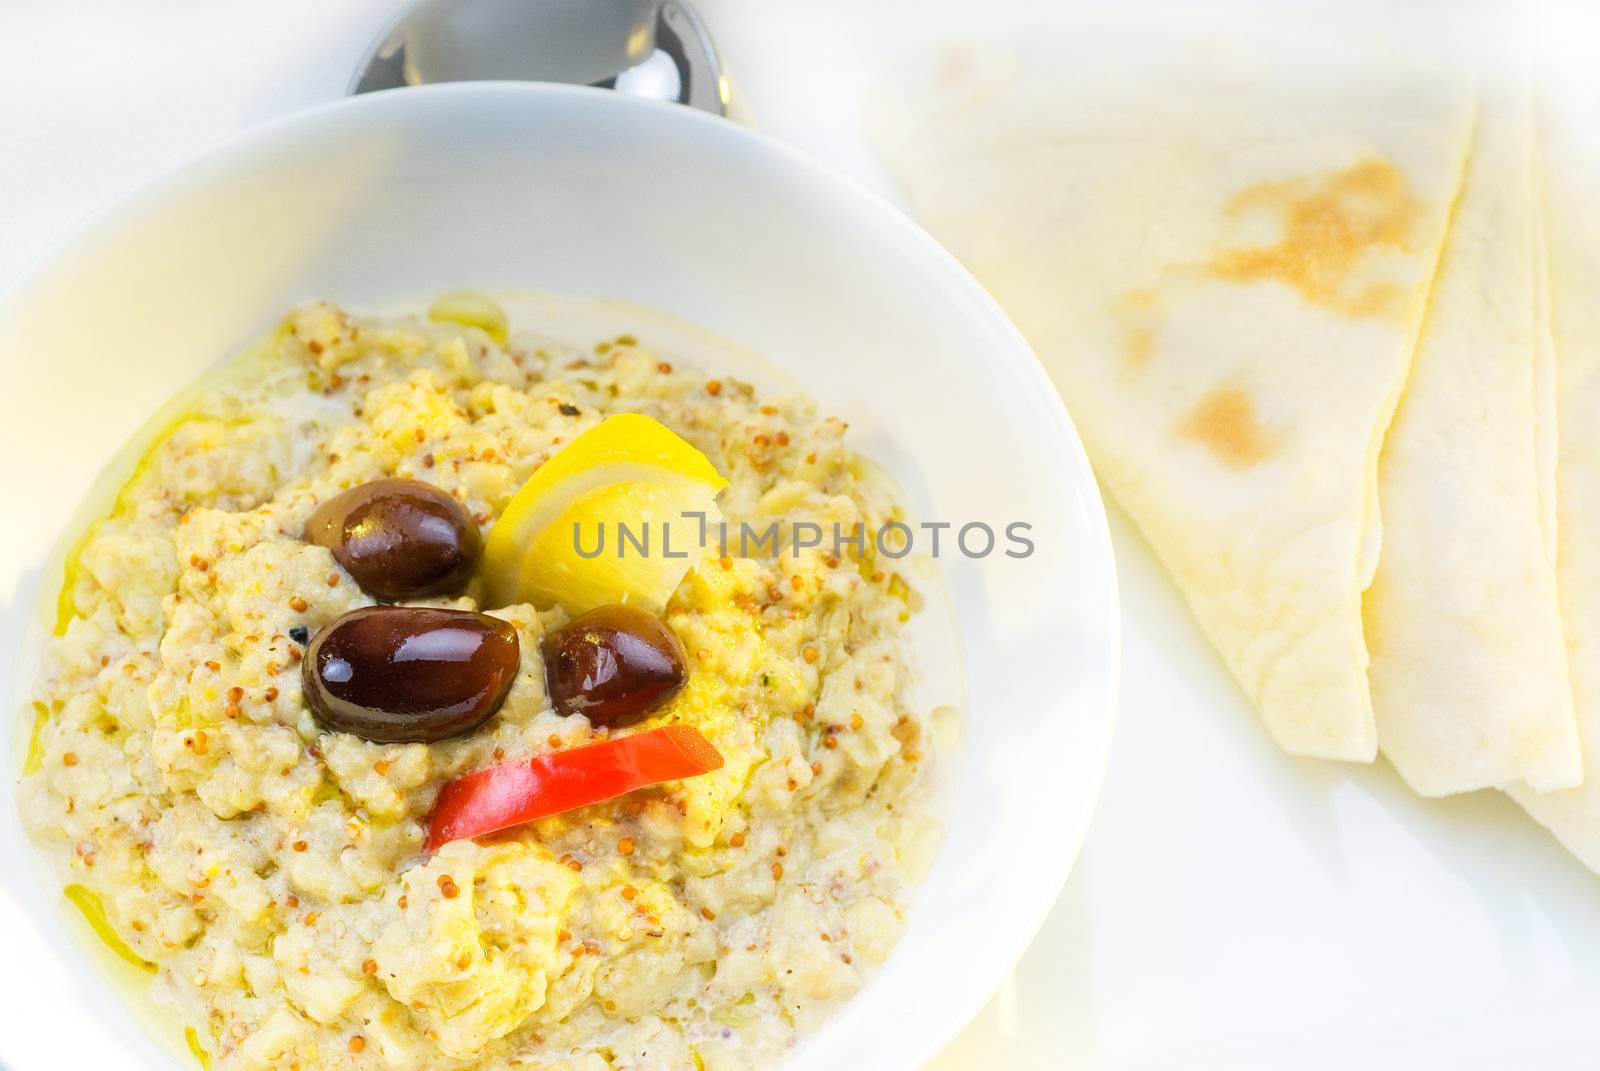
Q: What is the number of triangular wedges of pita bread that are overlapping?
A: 3